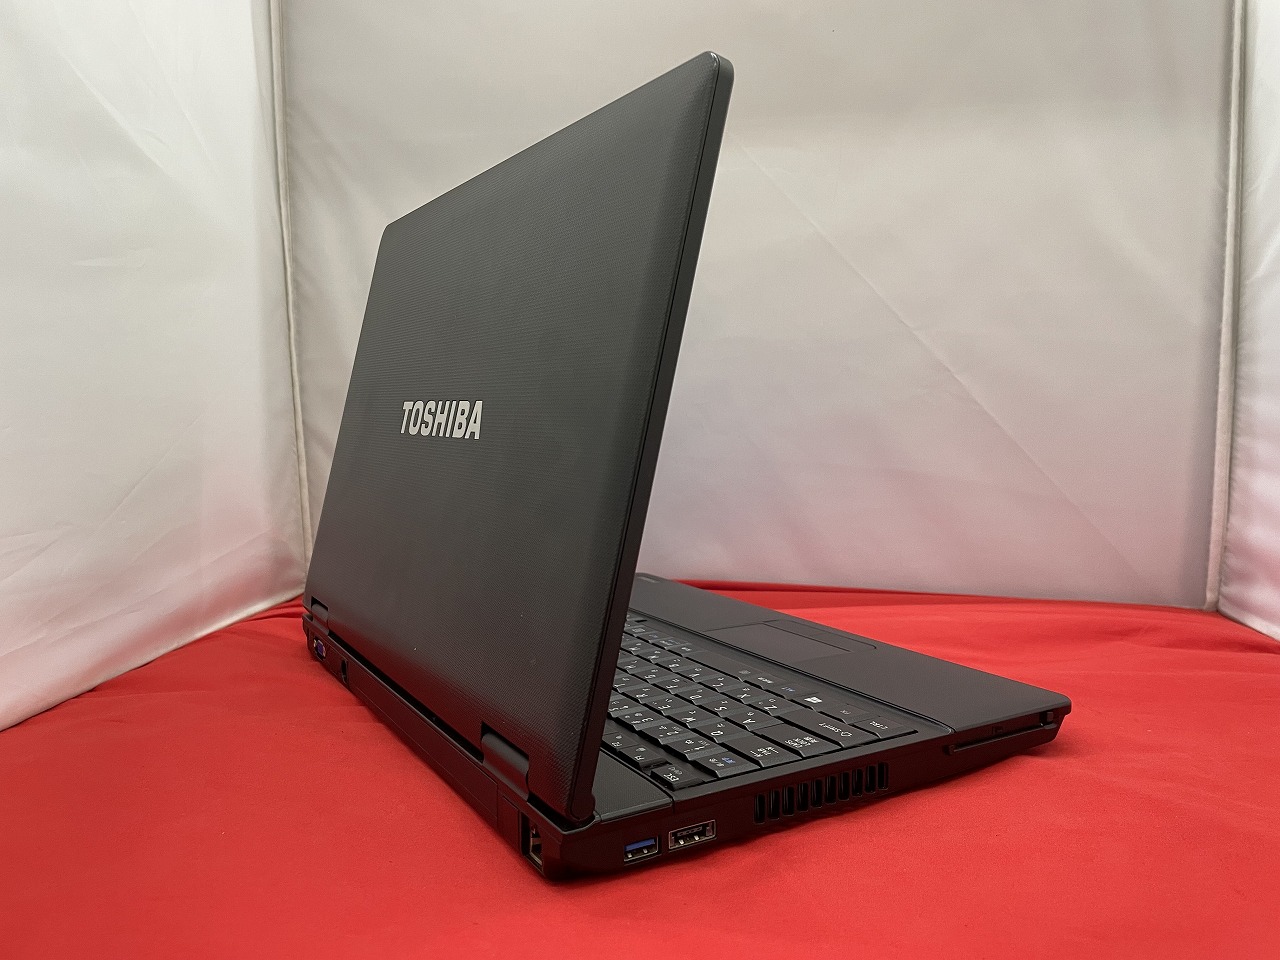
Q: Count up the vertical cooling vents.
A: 10